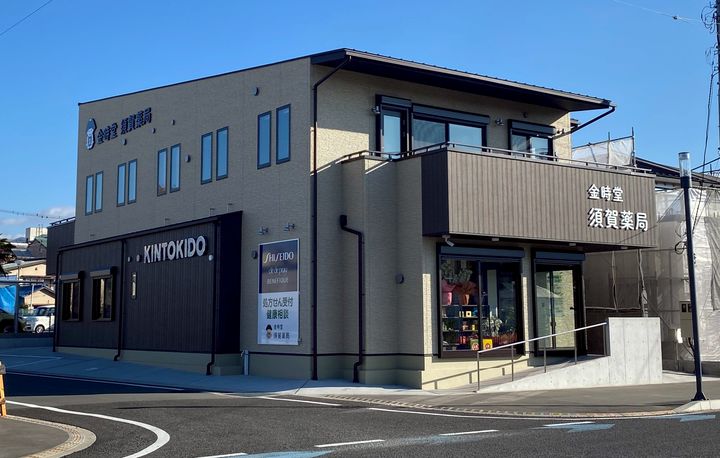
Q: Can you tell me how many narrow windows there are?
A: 10